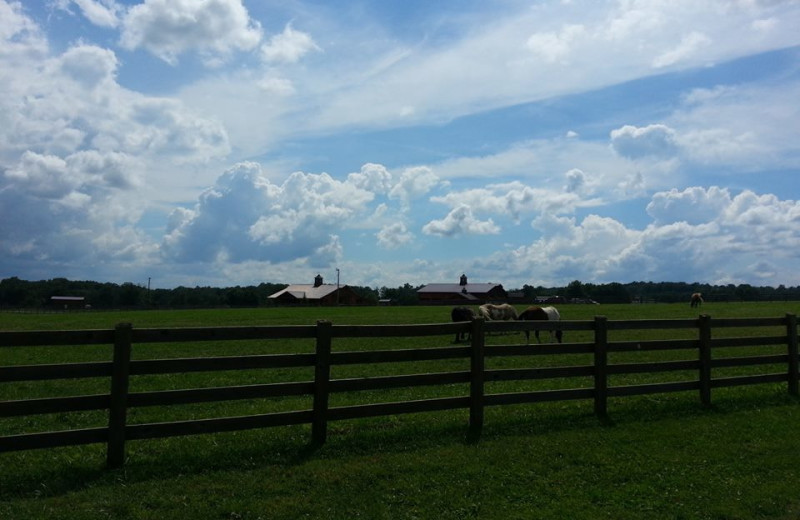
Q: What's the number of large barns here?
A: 2